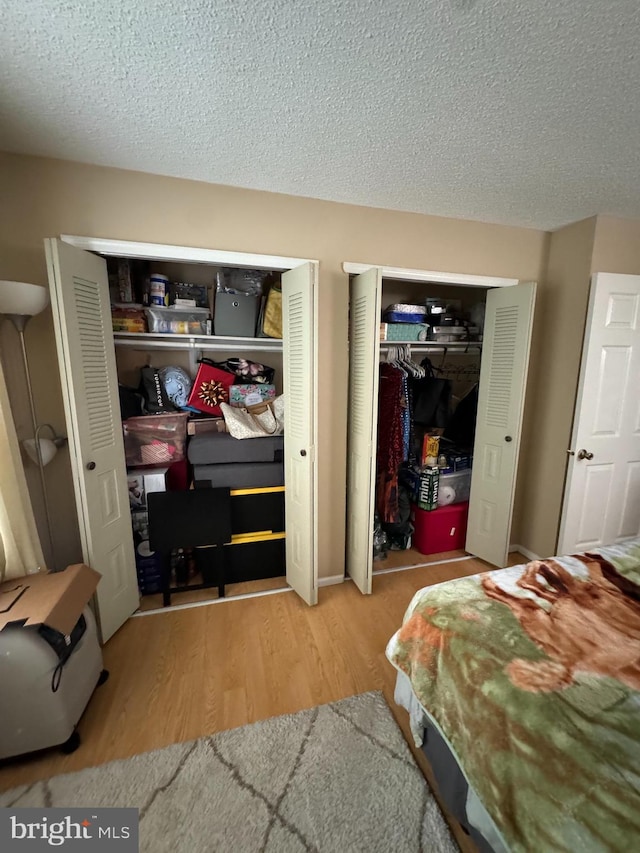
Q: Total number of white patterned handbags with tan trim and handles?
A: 1